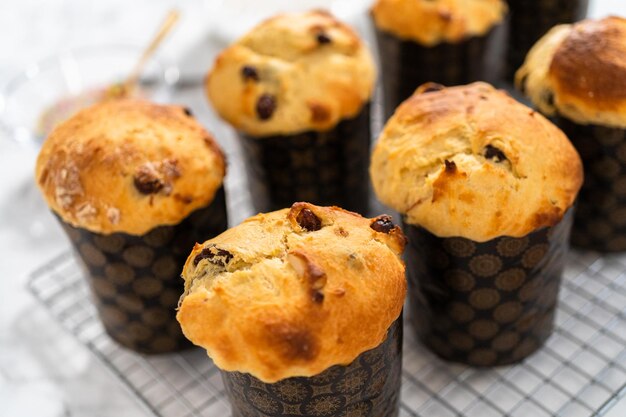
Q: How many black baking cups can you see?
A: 7